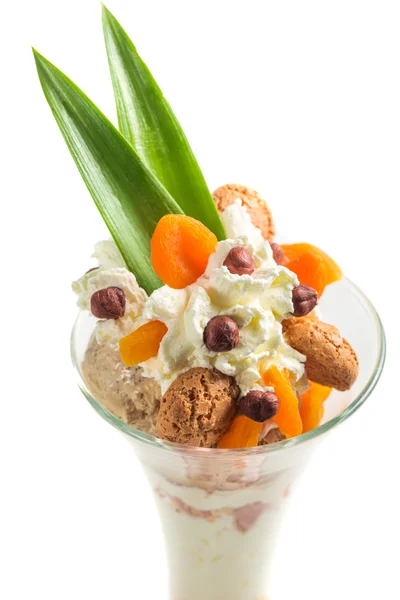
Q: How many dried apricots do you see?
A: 6